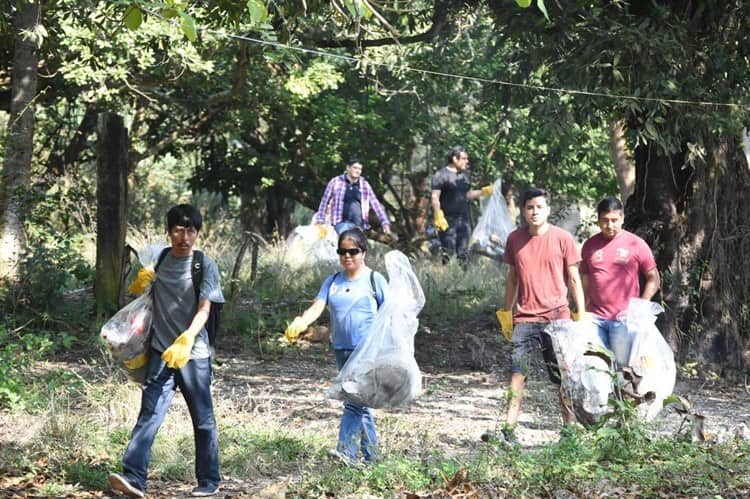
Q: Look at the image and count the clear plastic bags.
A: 6